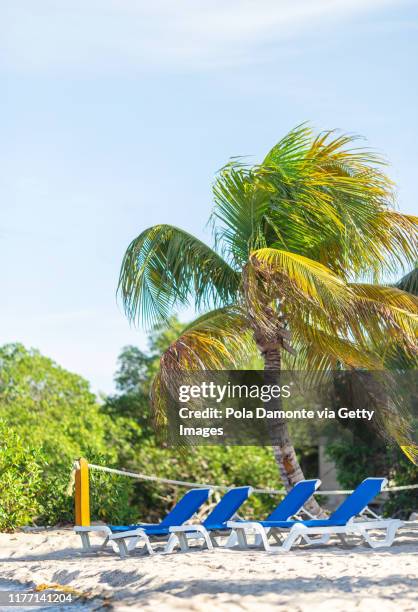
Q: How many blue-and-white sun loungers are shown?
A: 4